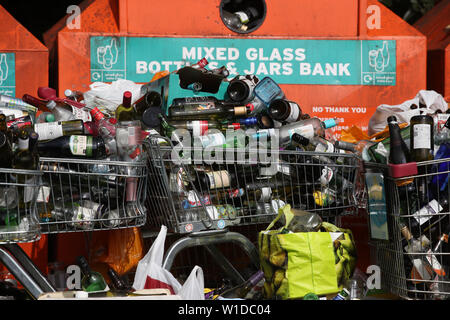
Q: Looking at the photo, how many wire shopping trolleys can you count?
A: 4